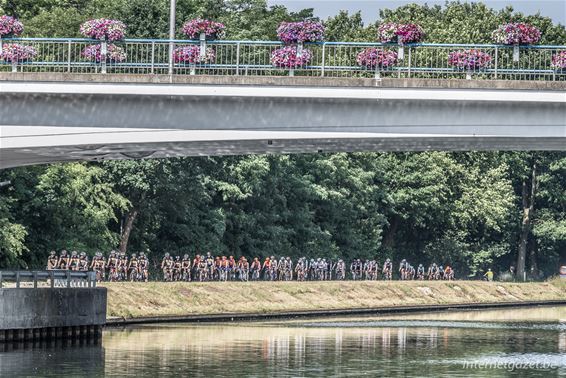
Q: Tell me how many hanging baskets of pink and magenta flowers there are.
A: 13